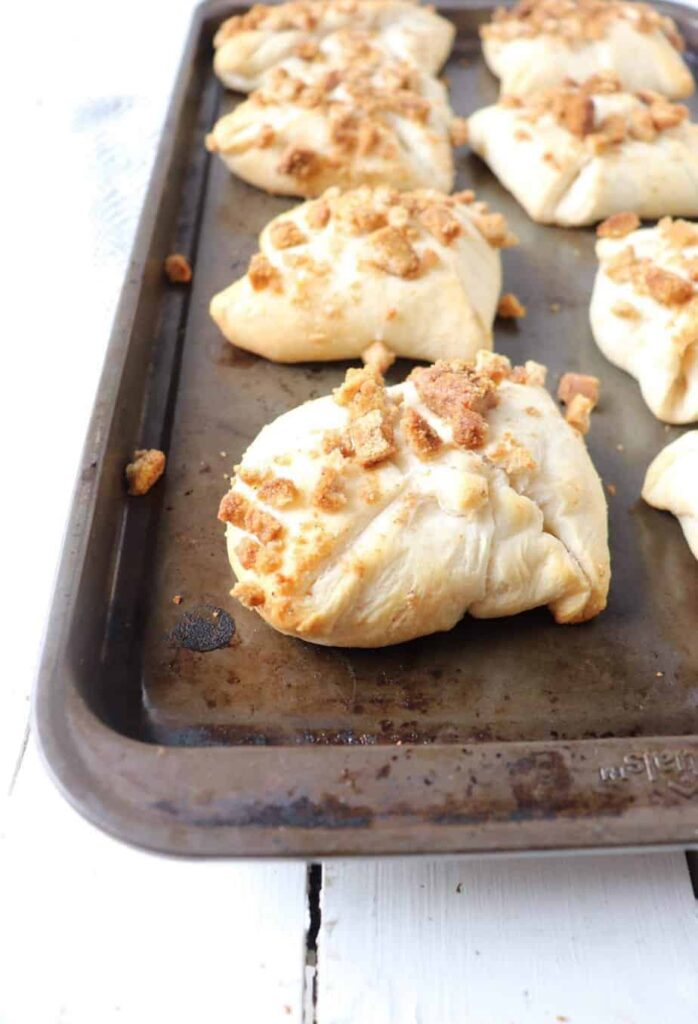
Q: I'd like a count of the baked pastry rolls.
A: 8